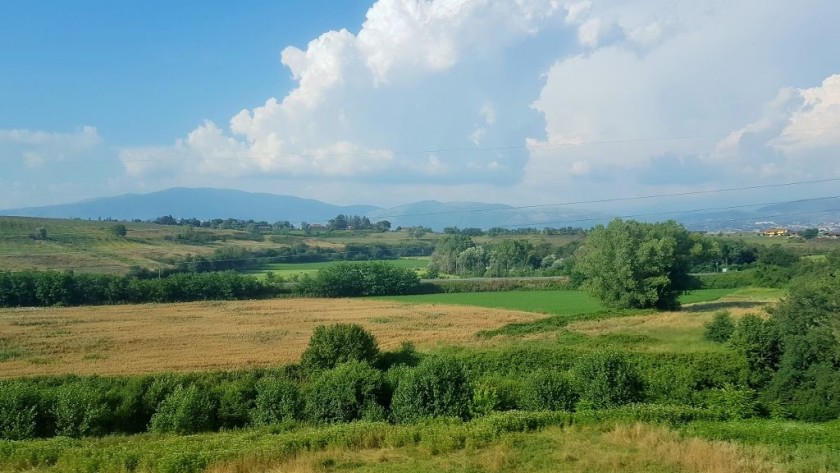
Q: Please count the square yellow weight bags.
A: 0